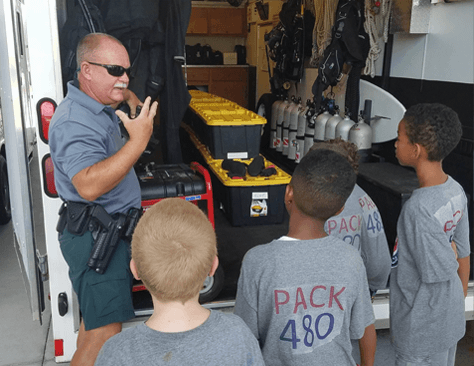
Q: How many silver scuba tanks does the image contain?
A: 10